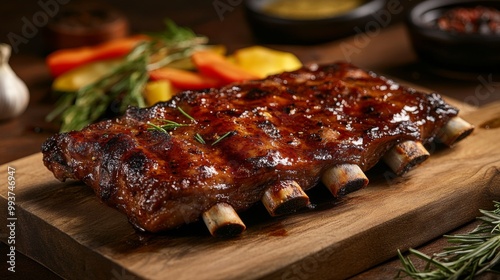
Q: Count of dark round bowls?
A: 2